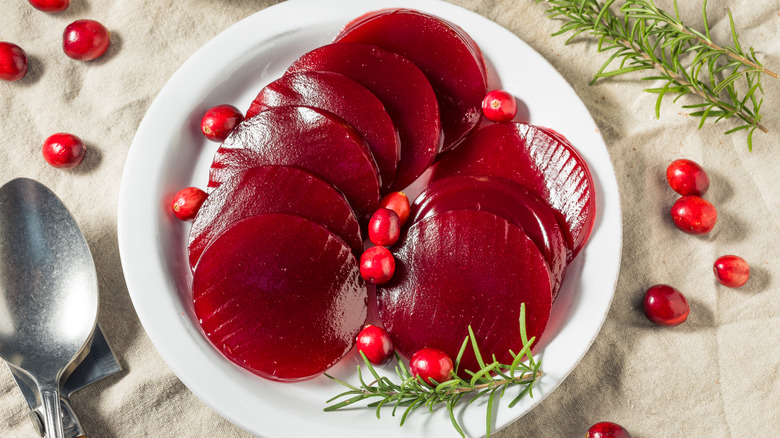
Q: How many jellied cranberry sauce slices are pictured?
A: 9